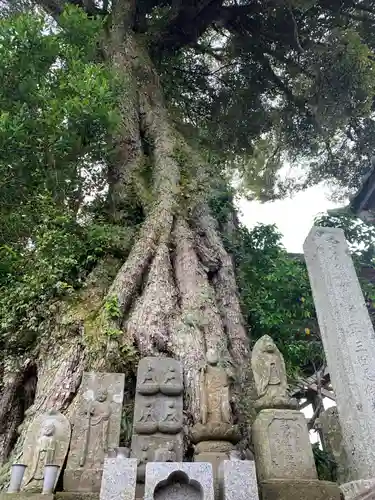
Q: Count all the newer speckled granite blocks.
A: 3